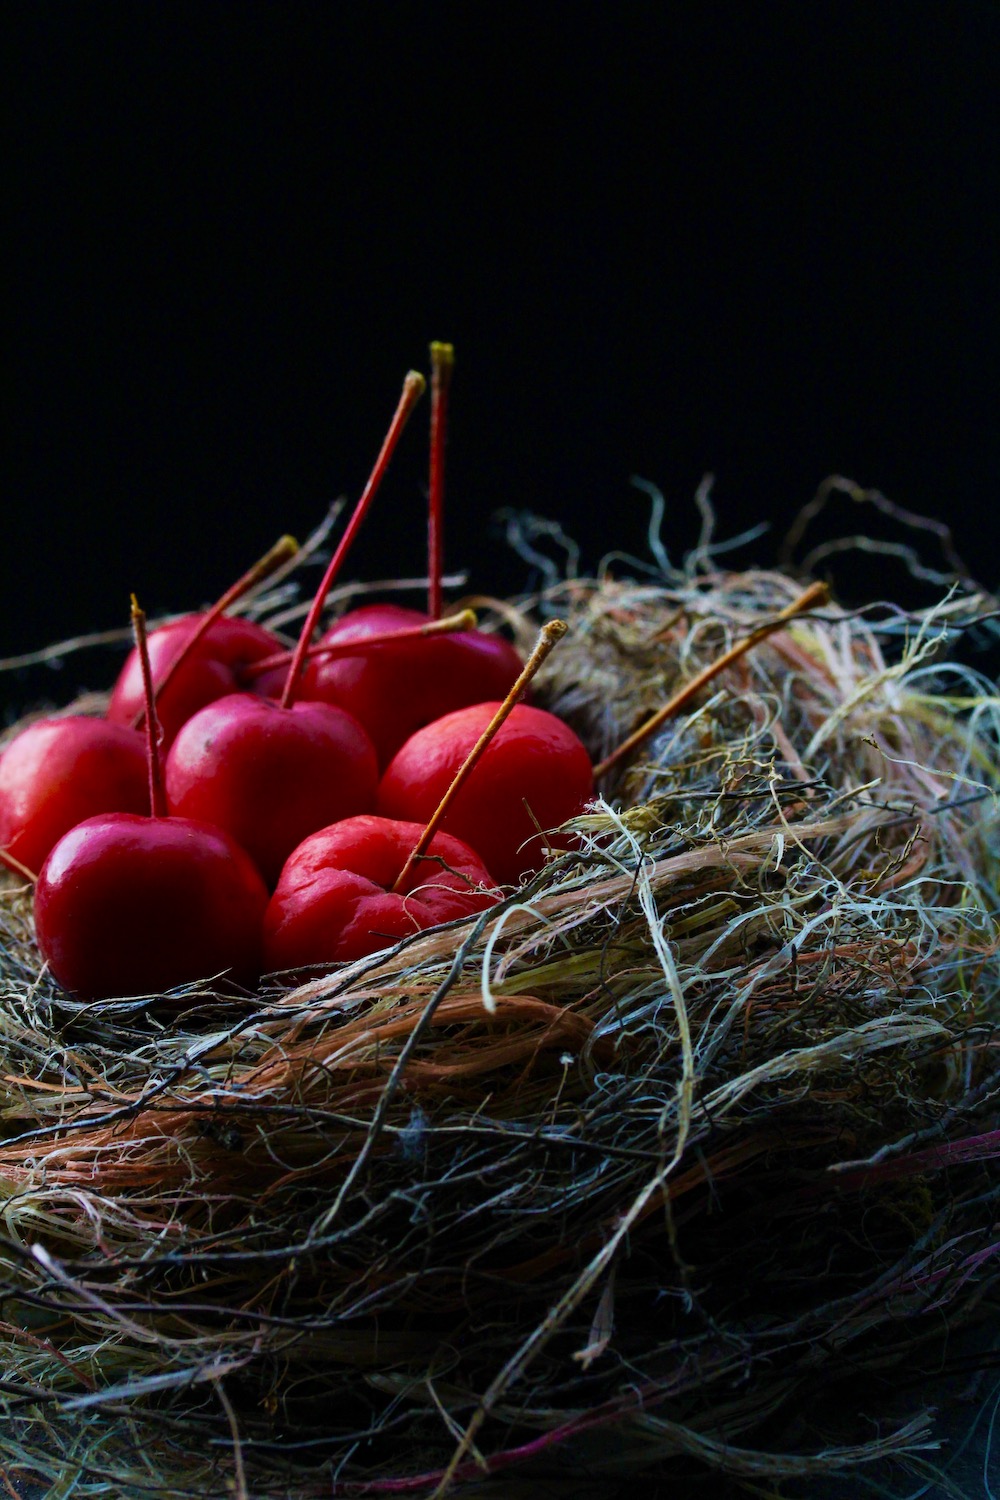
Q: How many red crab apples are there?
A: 7